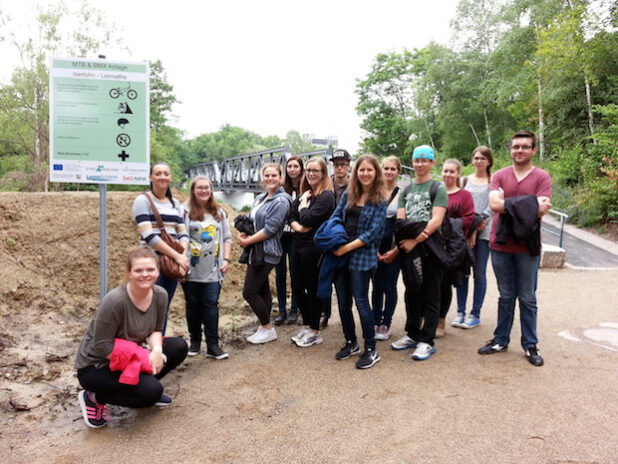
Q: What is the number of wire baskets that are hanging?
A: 0